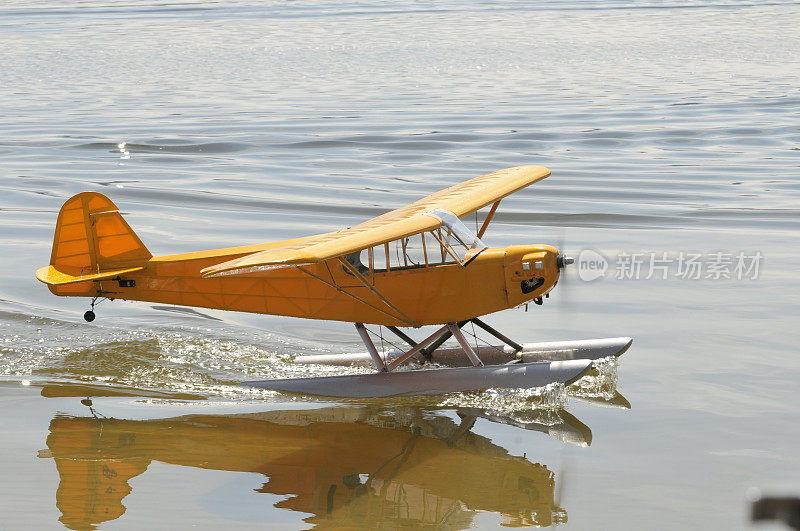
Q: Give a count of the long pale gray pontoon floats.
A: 2